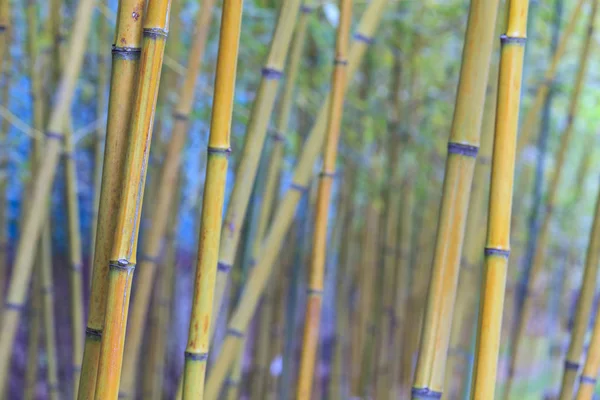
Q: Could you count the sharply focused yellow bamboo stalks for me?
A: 5